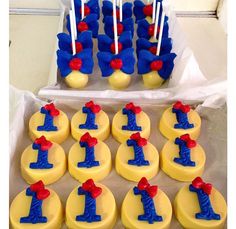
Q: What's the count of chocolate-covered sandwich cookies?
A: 12